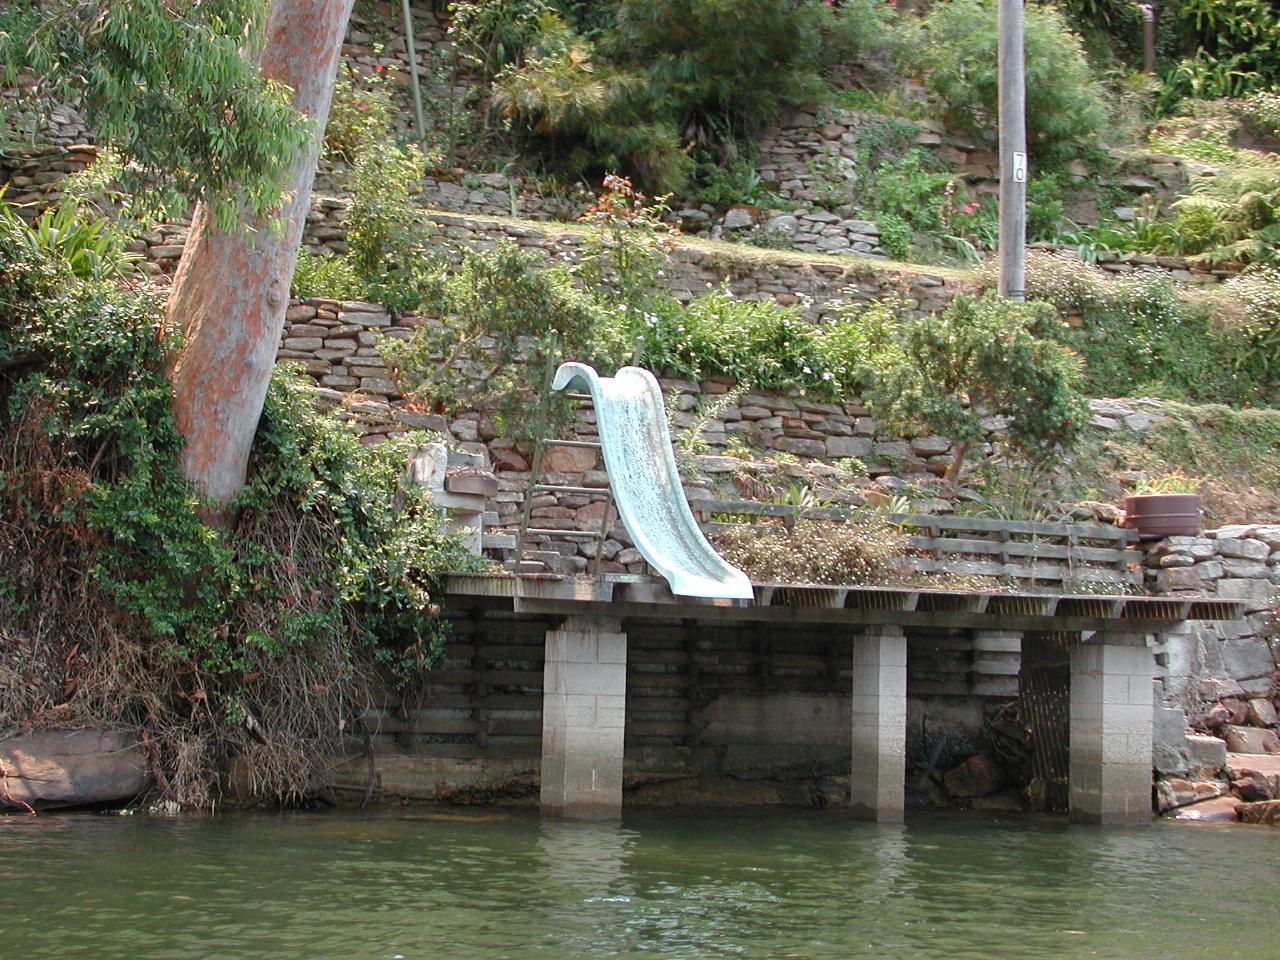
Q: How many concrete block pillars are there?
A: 3